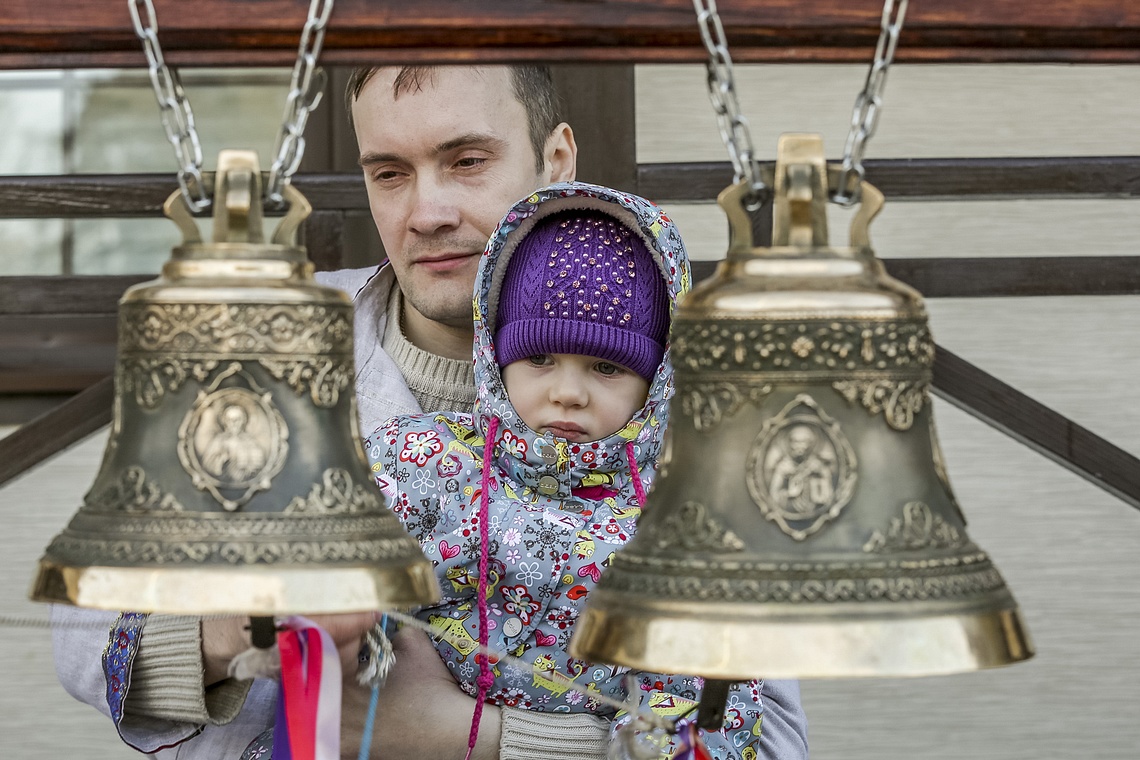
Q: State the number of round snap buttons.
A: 4